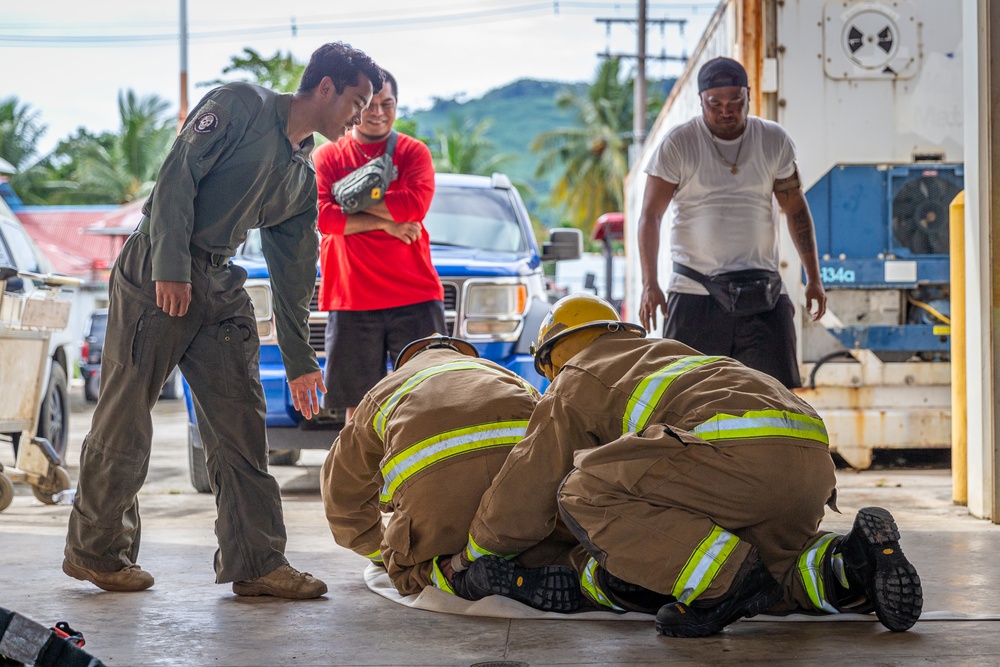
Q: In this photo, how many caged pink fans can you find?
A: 0